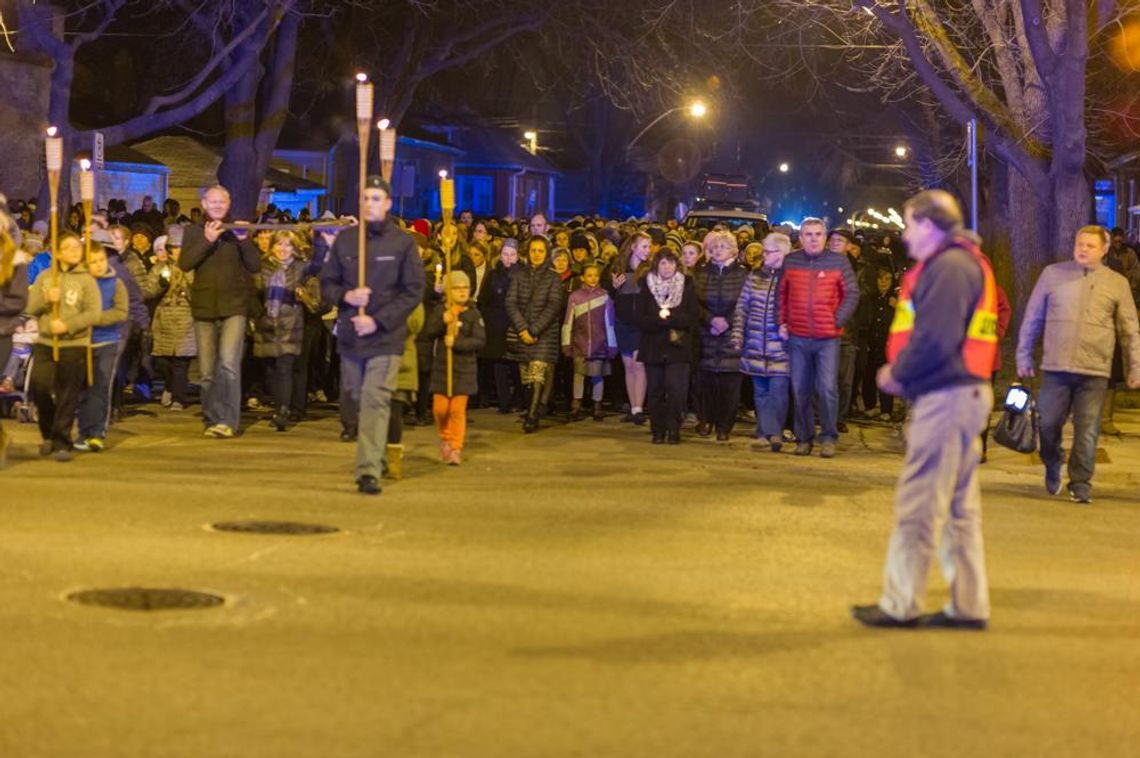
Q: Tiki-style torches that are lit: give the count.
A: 5